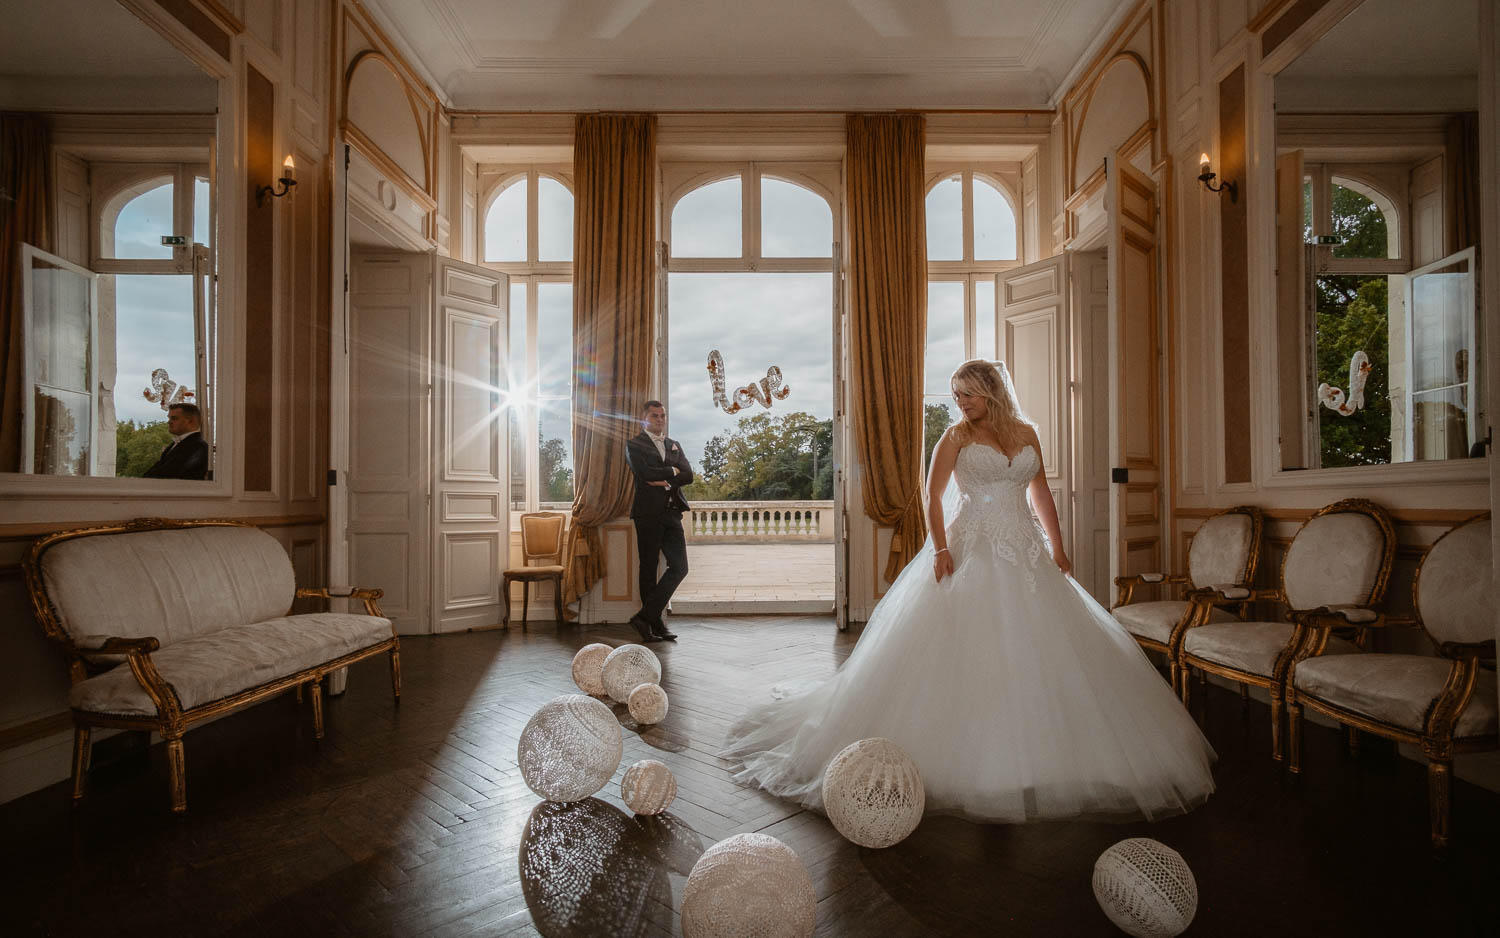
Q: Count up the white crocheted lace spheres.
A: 8